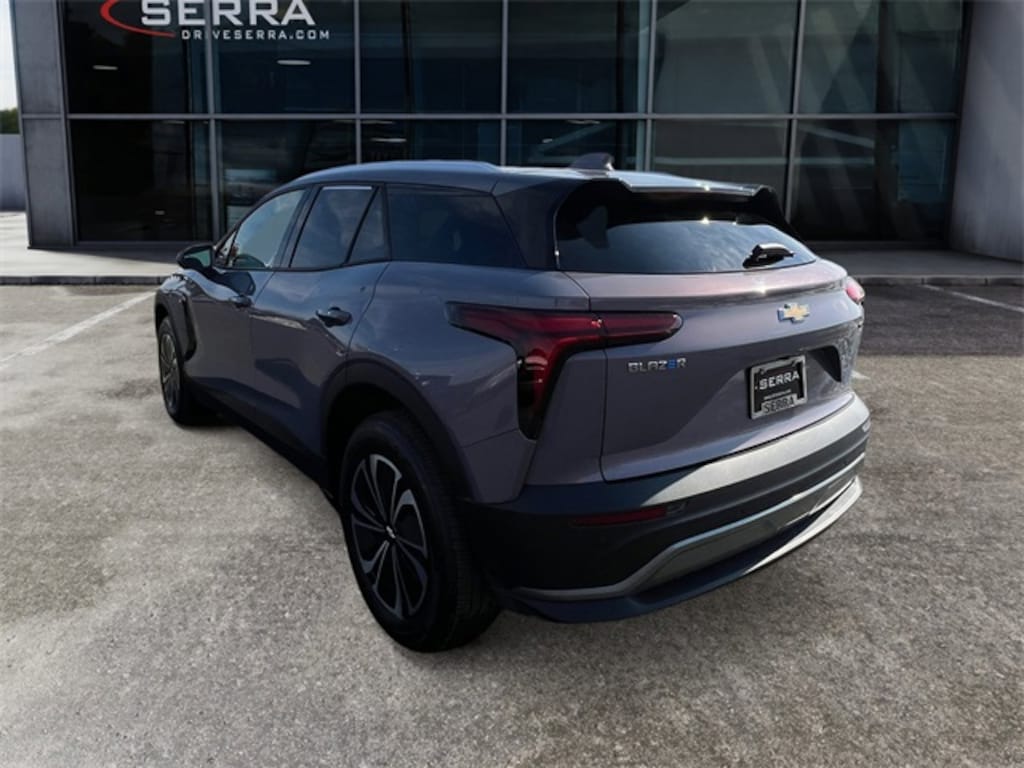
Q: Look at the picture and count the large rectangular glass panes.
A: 12